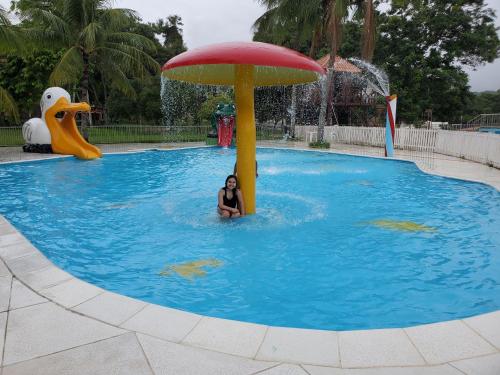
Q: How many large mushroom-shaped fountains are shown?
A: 1